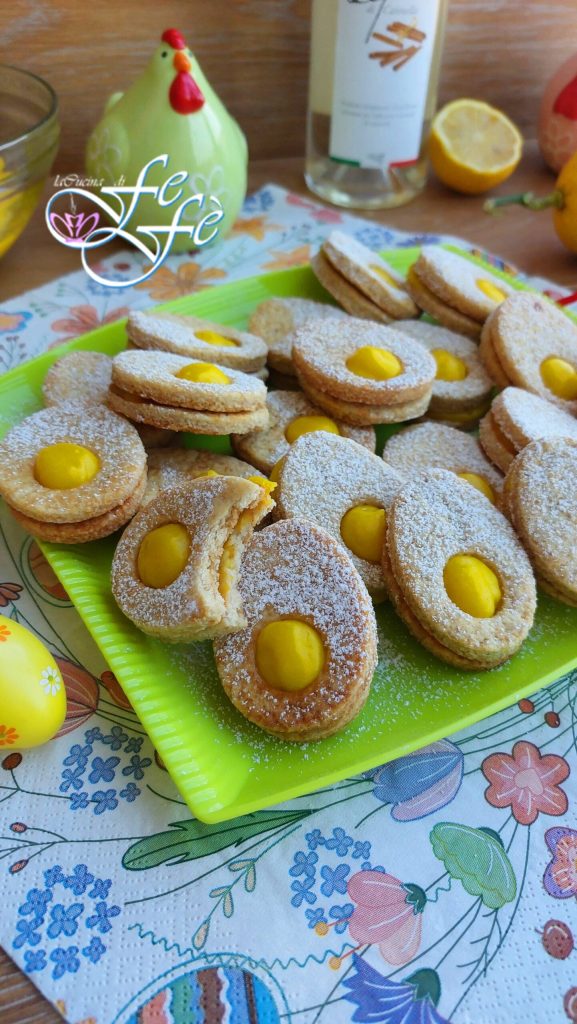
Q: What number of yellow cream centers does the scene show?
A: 14